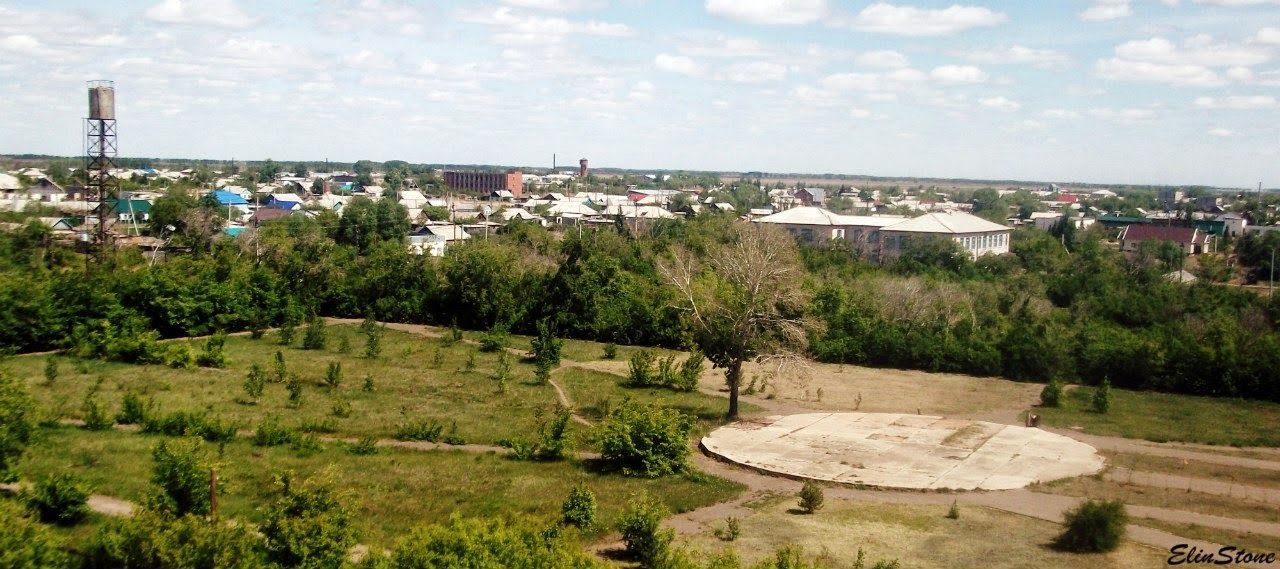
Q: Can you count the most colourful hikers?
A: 0